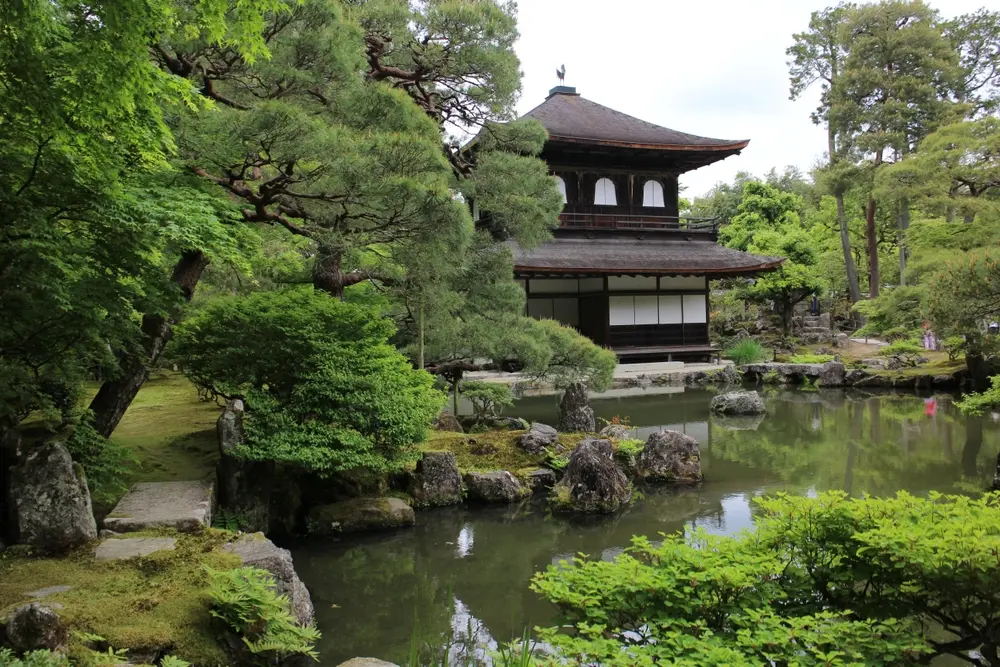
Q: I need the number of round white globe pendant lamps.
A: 0